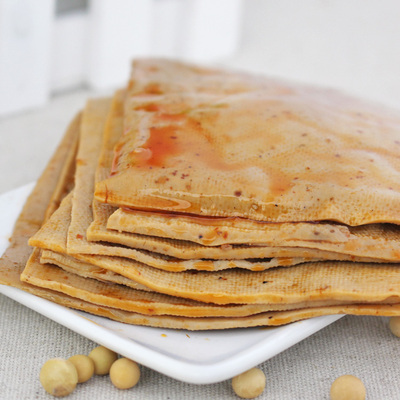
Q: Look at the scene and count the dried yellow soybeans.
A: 7